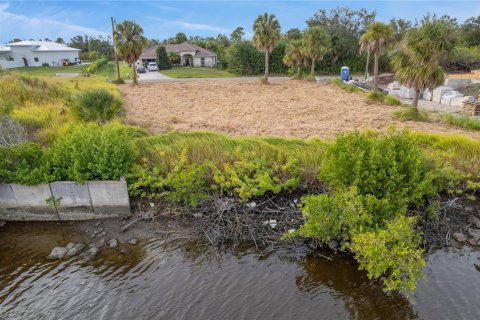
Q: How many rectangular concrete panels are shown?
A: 4